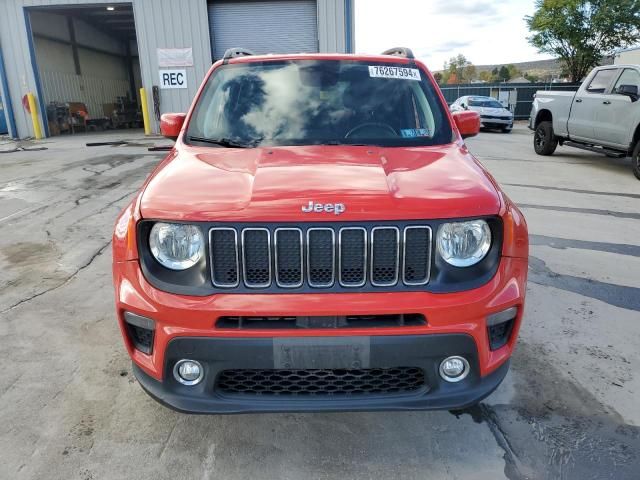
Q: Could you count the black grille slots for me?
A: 7